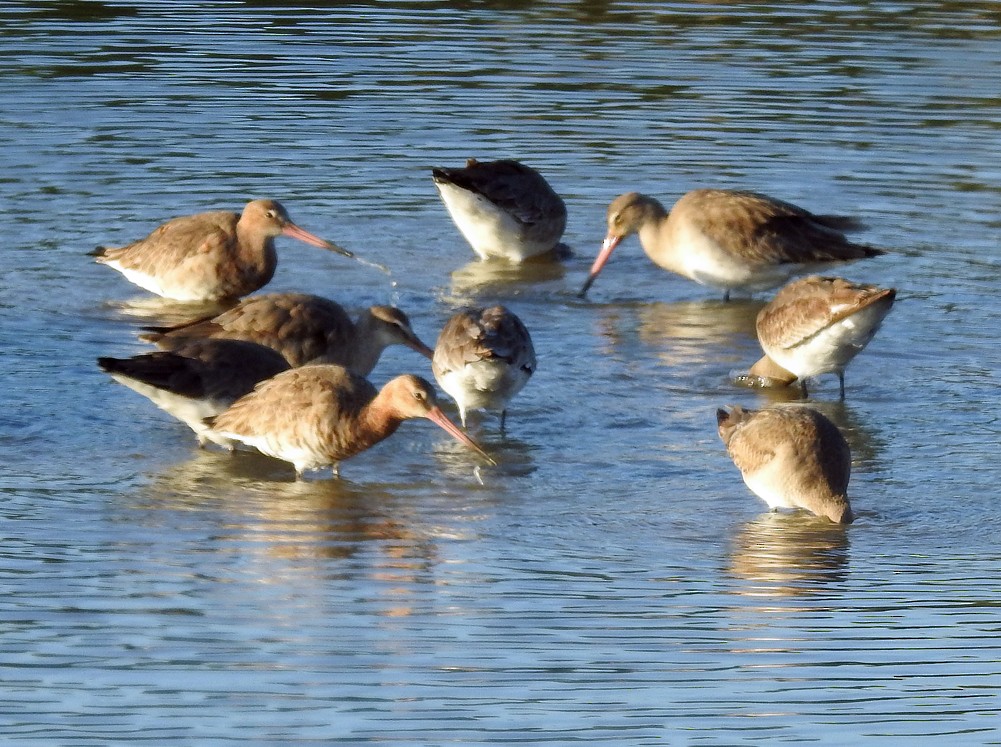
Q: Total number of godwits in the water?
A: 9